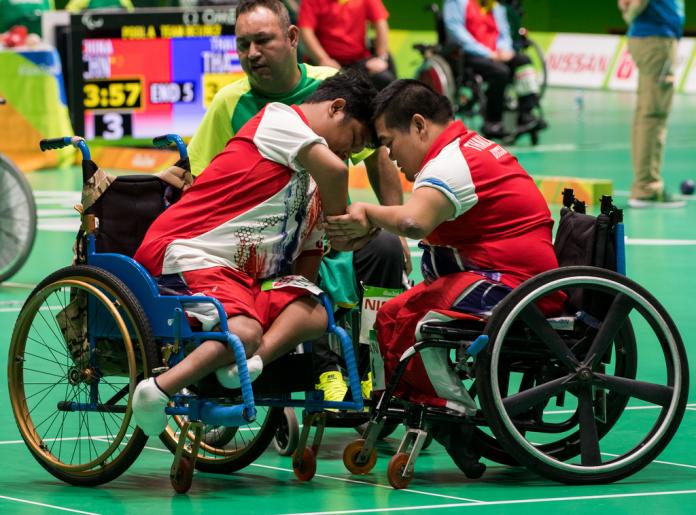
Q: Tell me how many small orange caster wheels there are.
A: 4